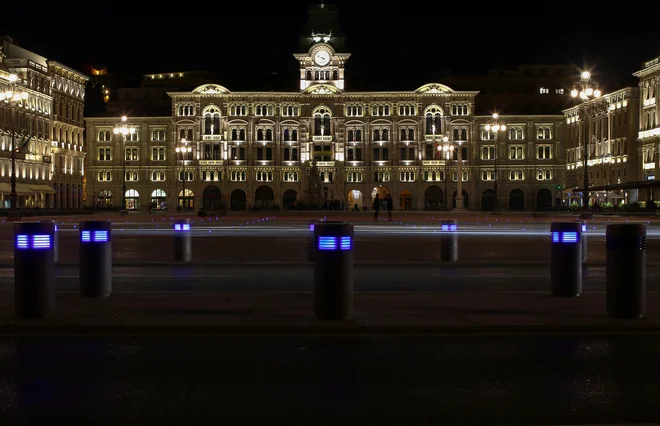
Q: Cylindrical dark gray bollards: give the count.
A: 10